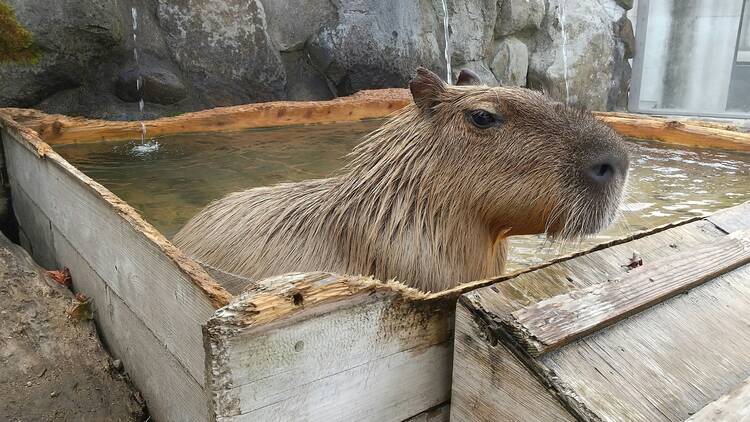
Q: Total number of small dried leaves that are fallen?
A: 3